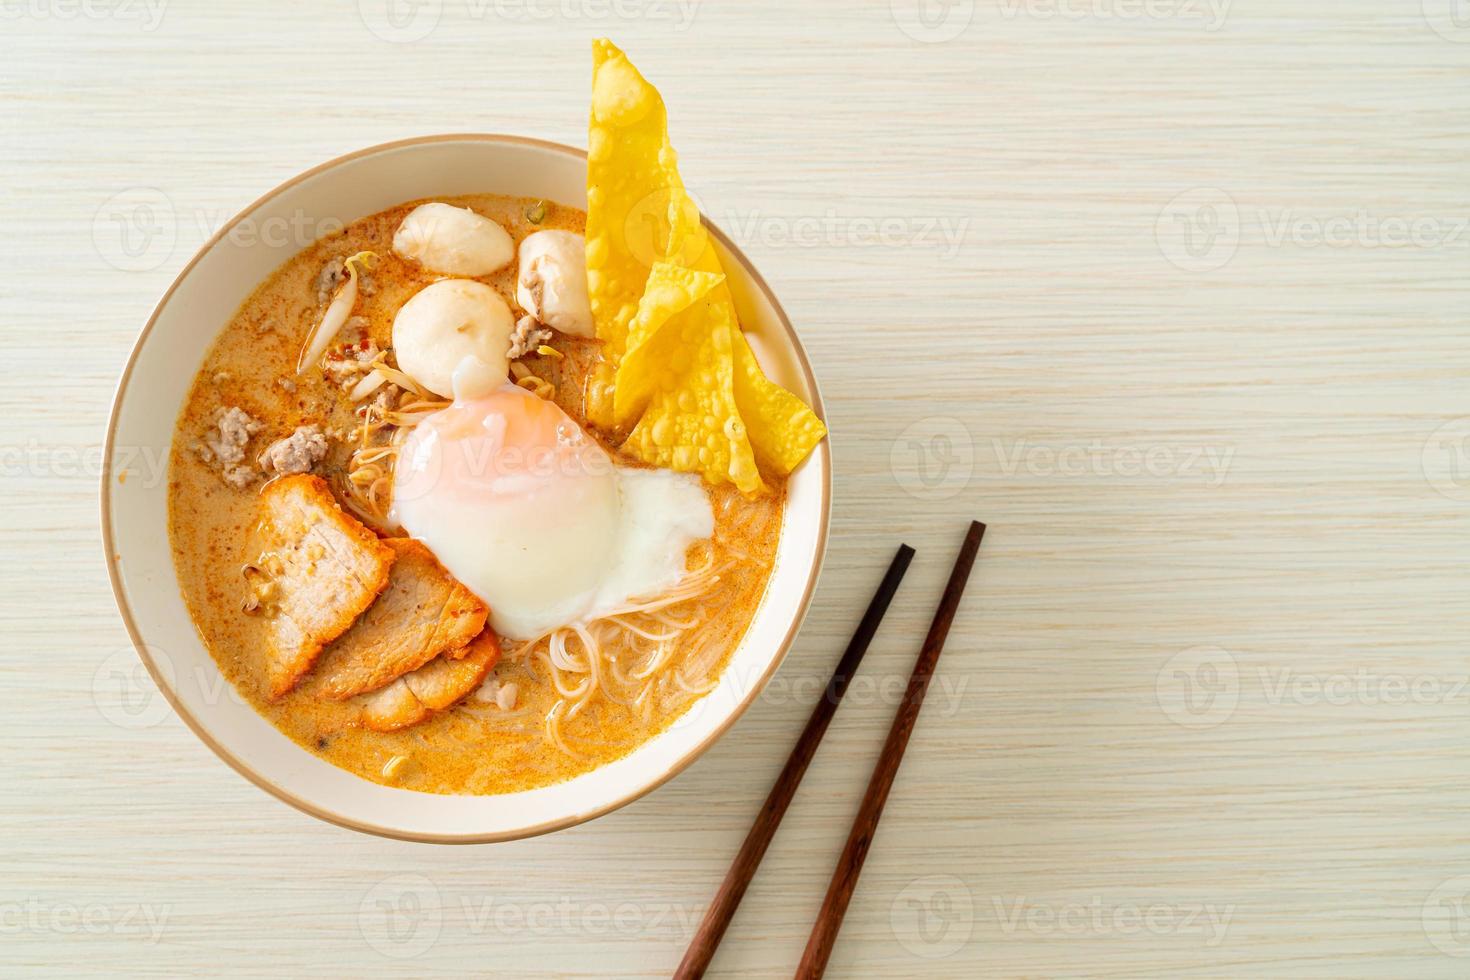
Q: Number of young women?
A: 0